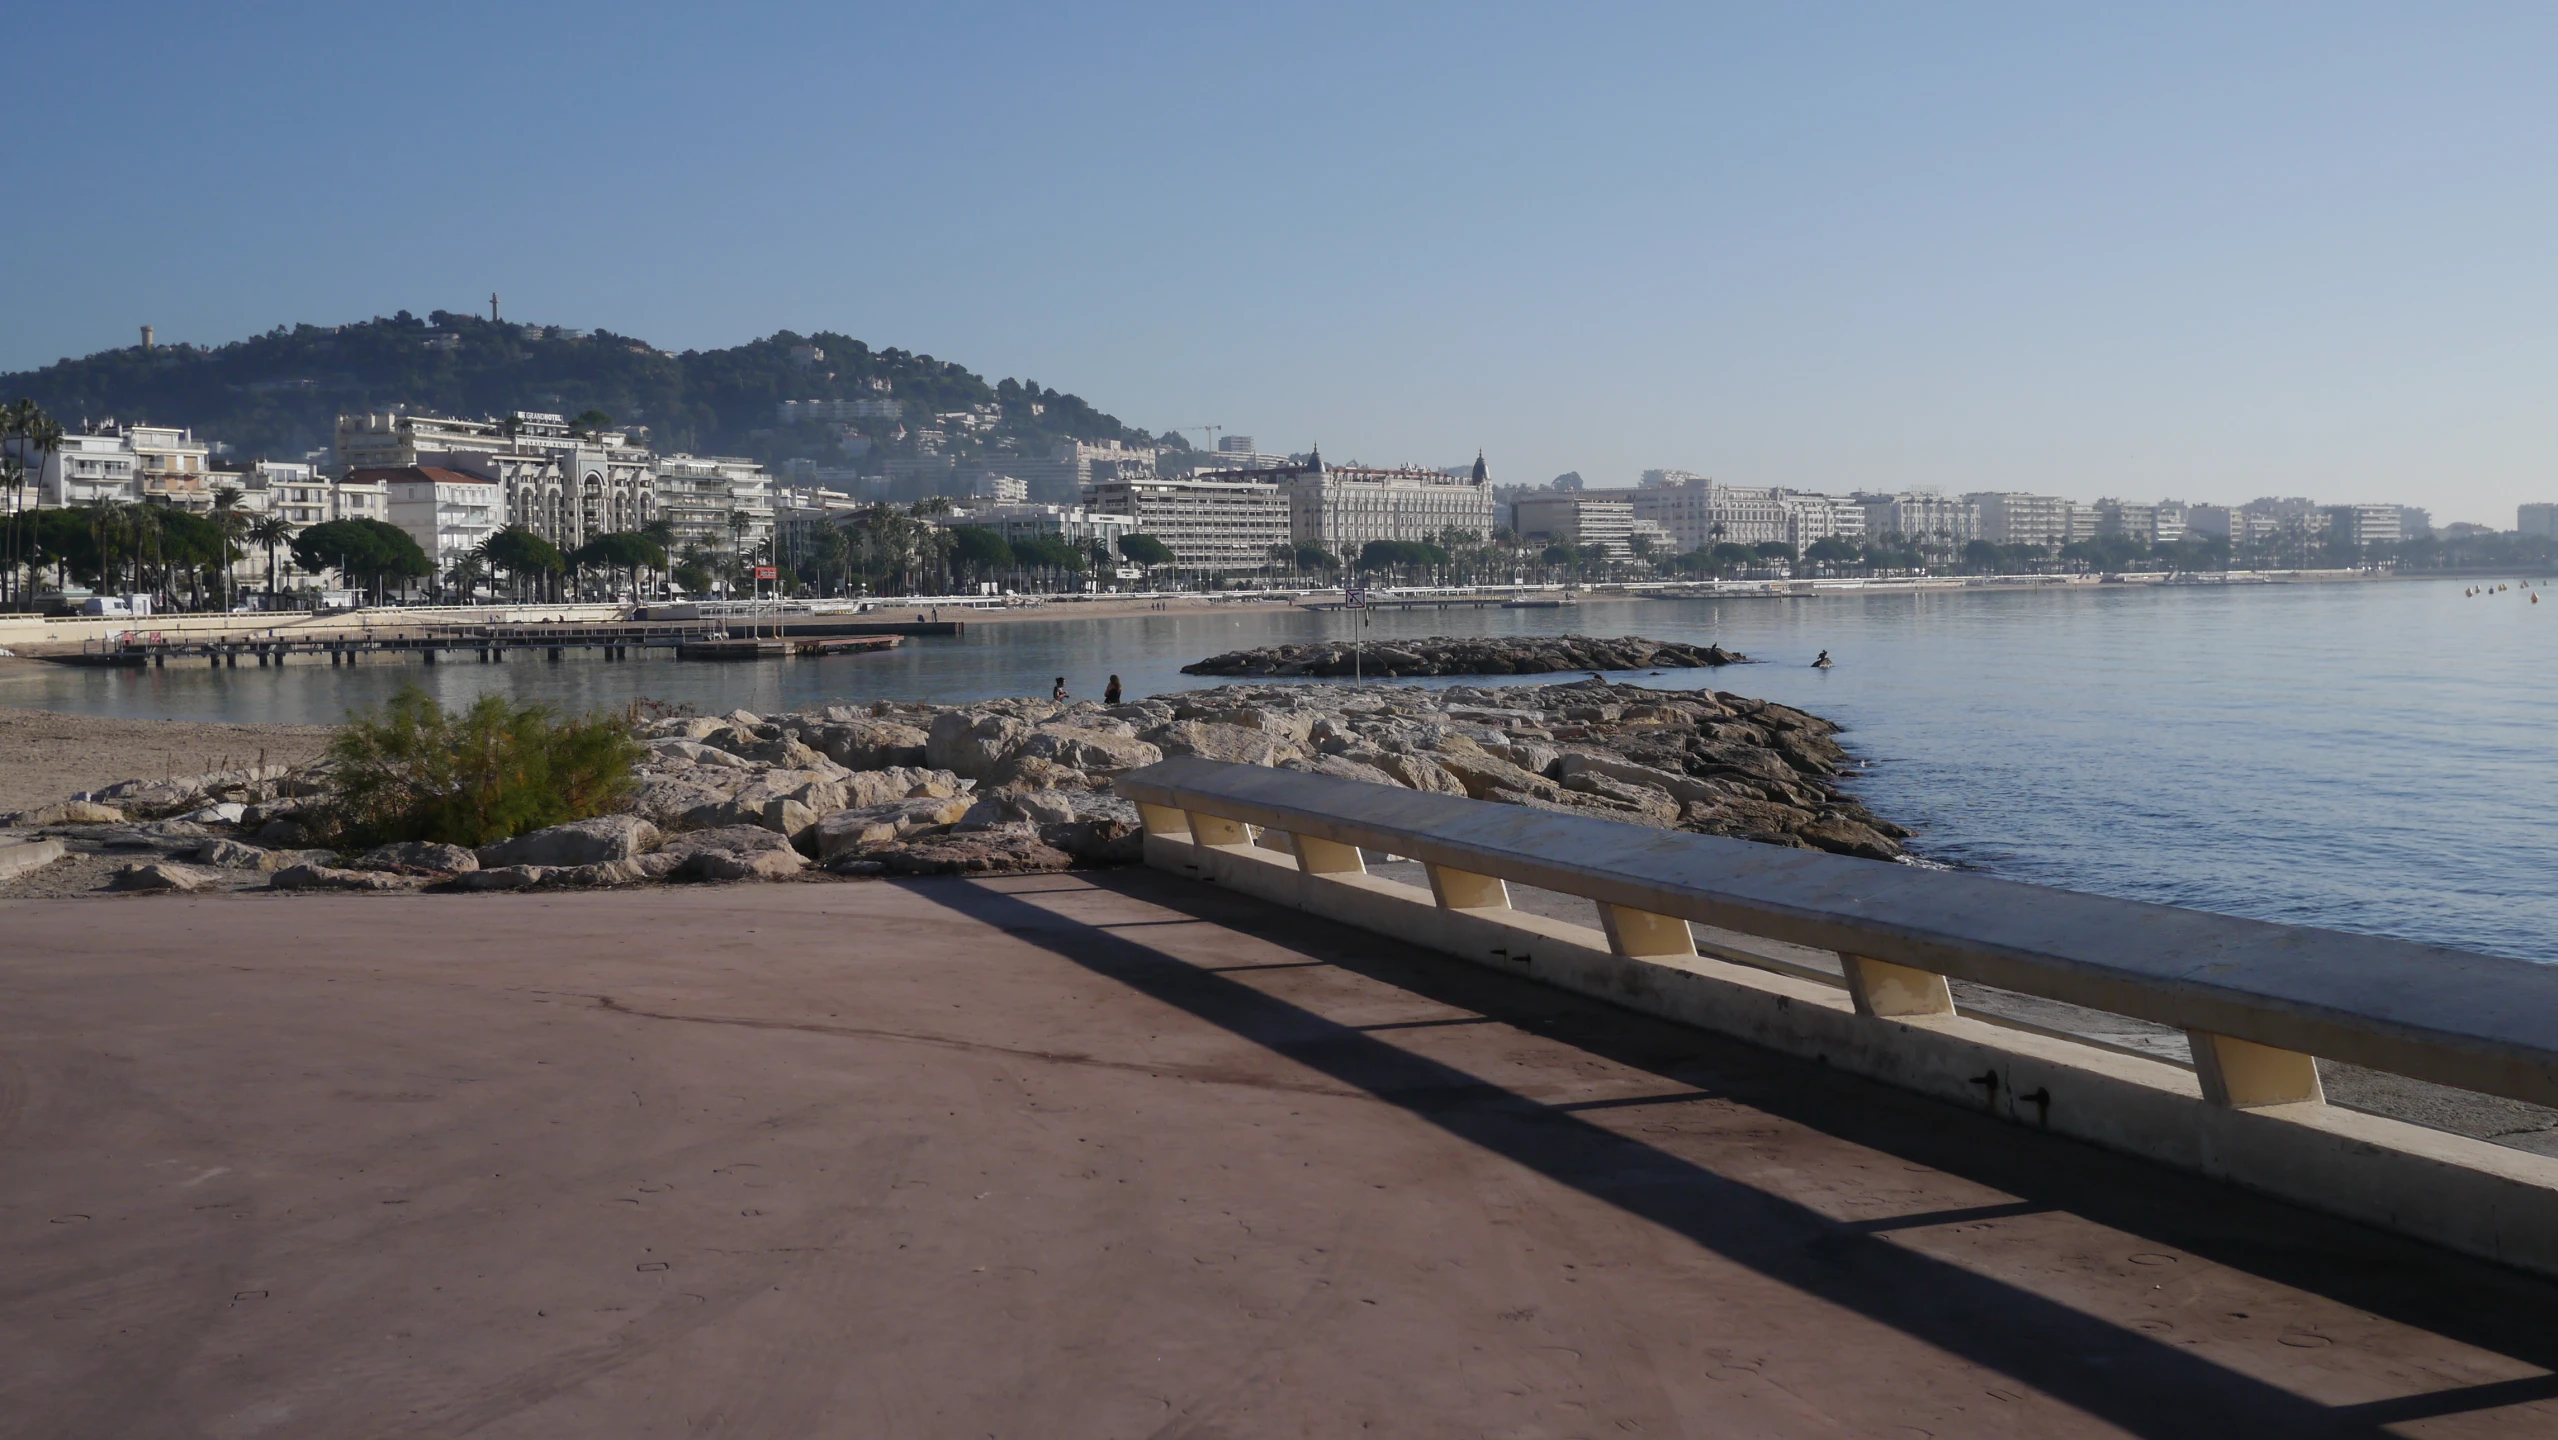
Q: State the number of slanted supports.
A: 7